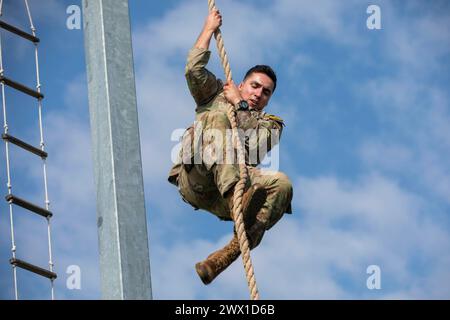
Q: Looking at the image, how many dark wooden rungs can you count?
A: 5